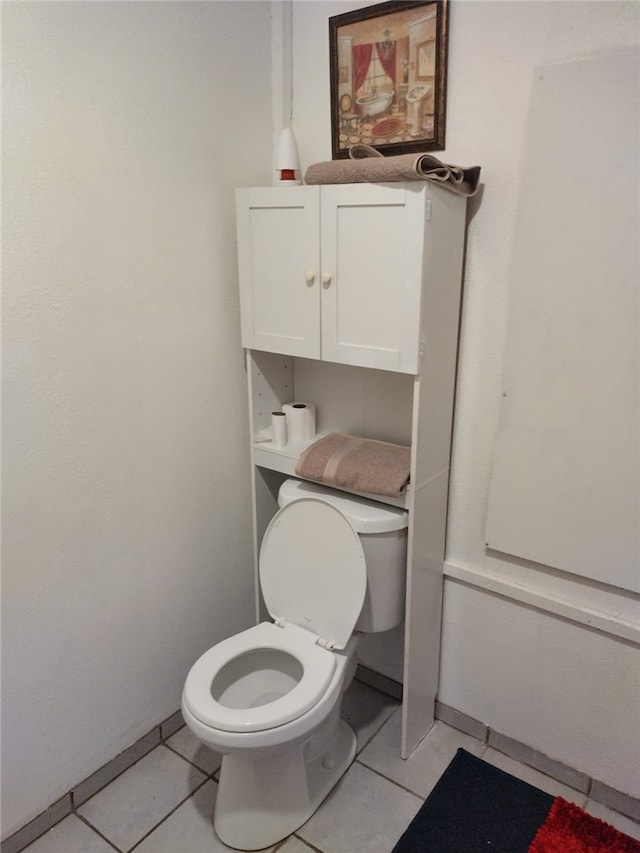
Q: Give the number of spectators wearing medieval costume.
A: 0